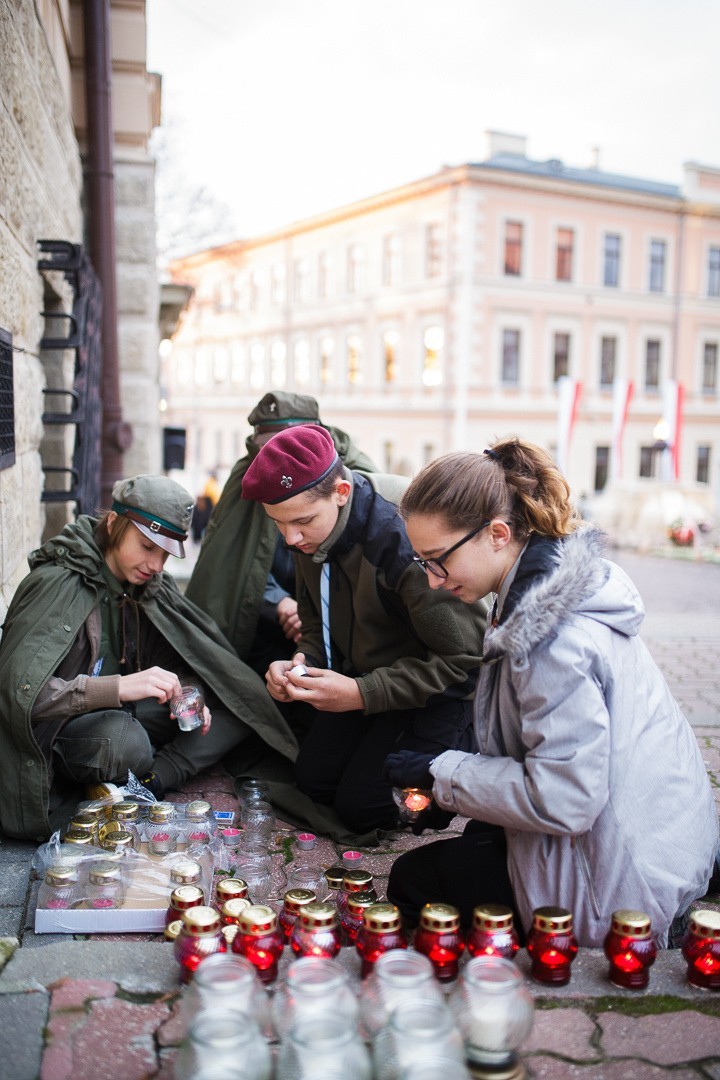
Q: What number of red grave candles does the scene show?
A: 15